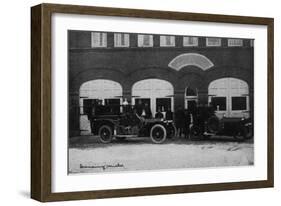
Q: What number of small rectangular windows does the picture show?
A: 7